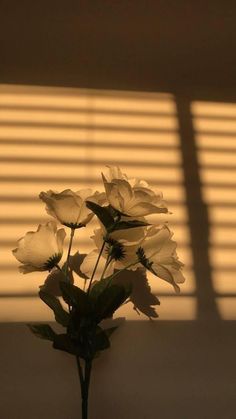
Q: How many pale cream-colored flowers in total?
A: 5